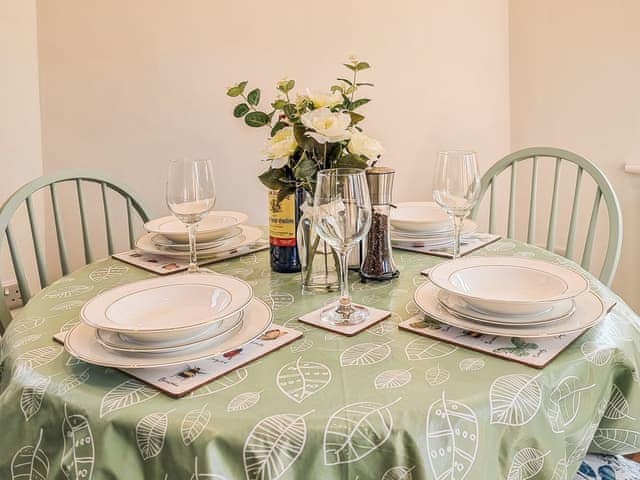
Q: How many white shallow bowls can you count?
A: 4